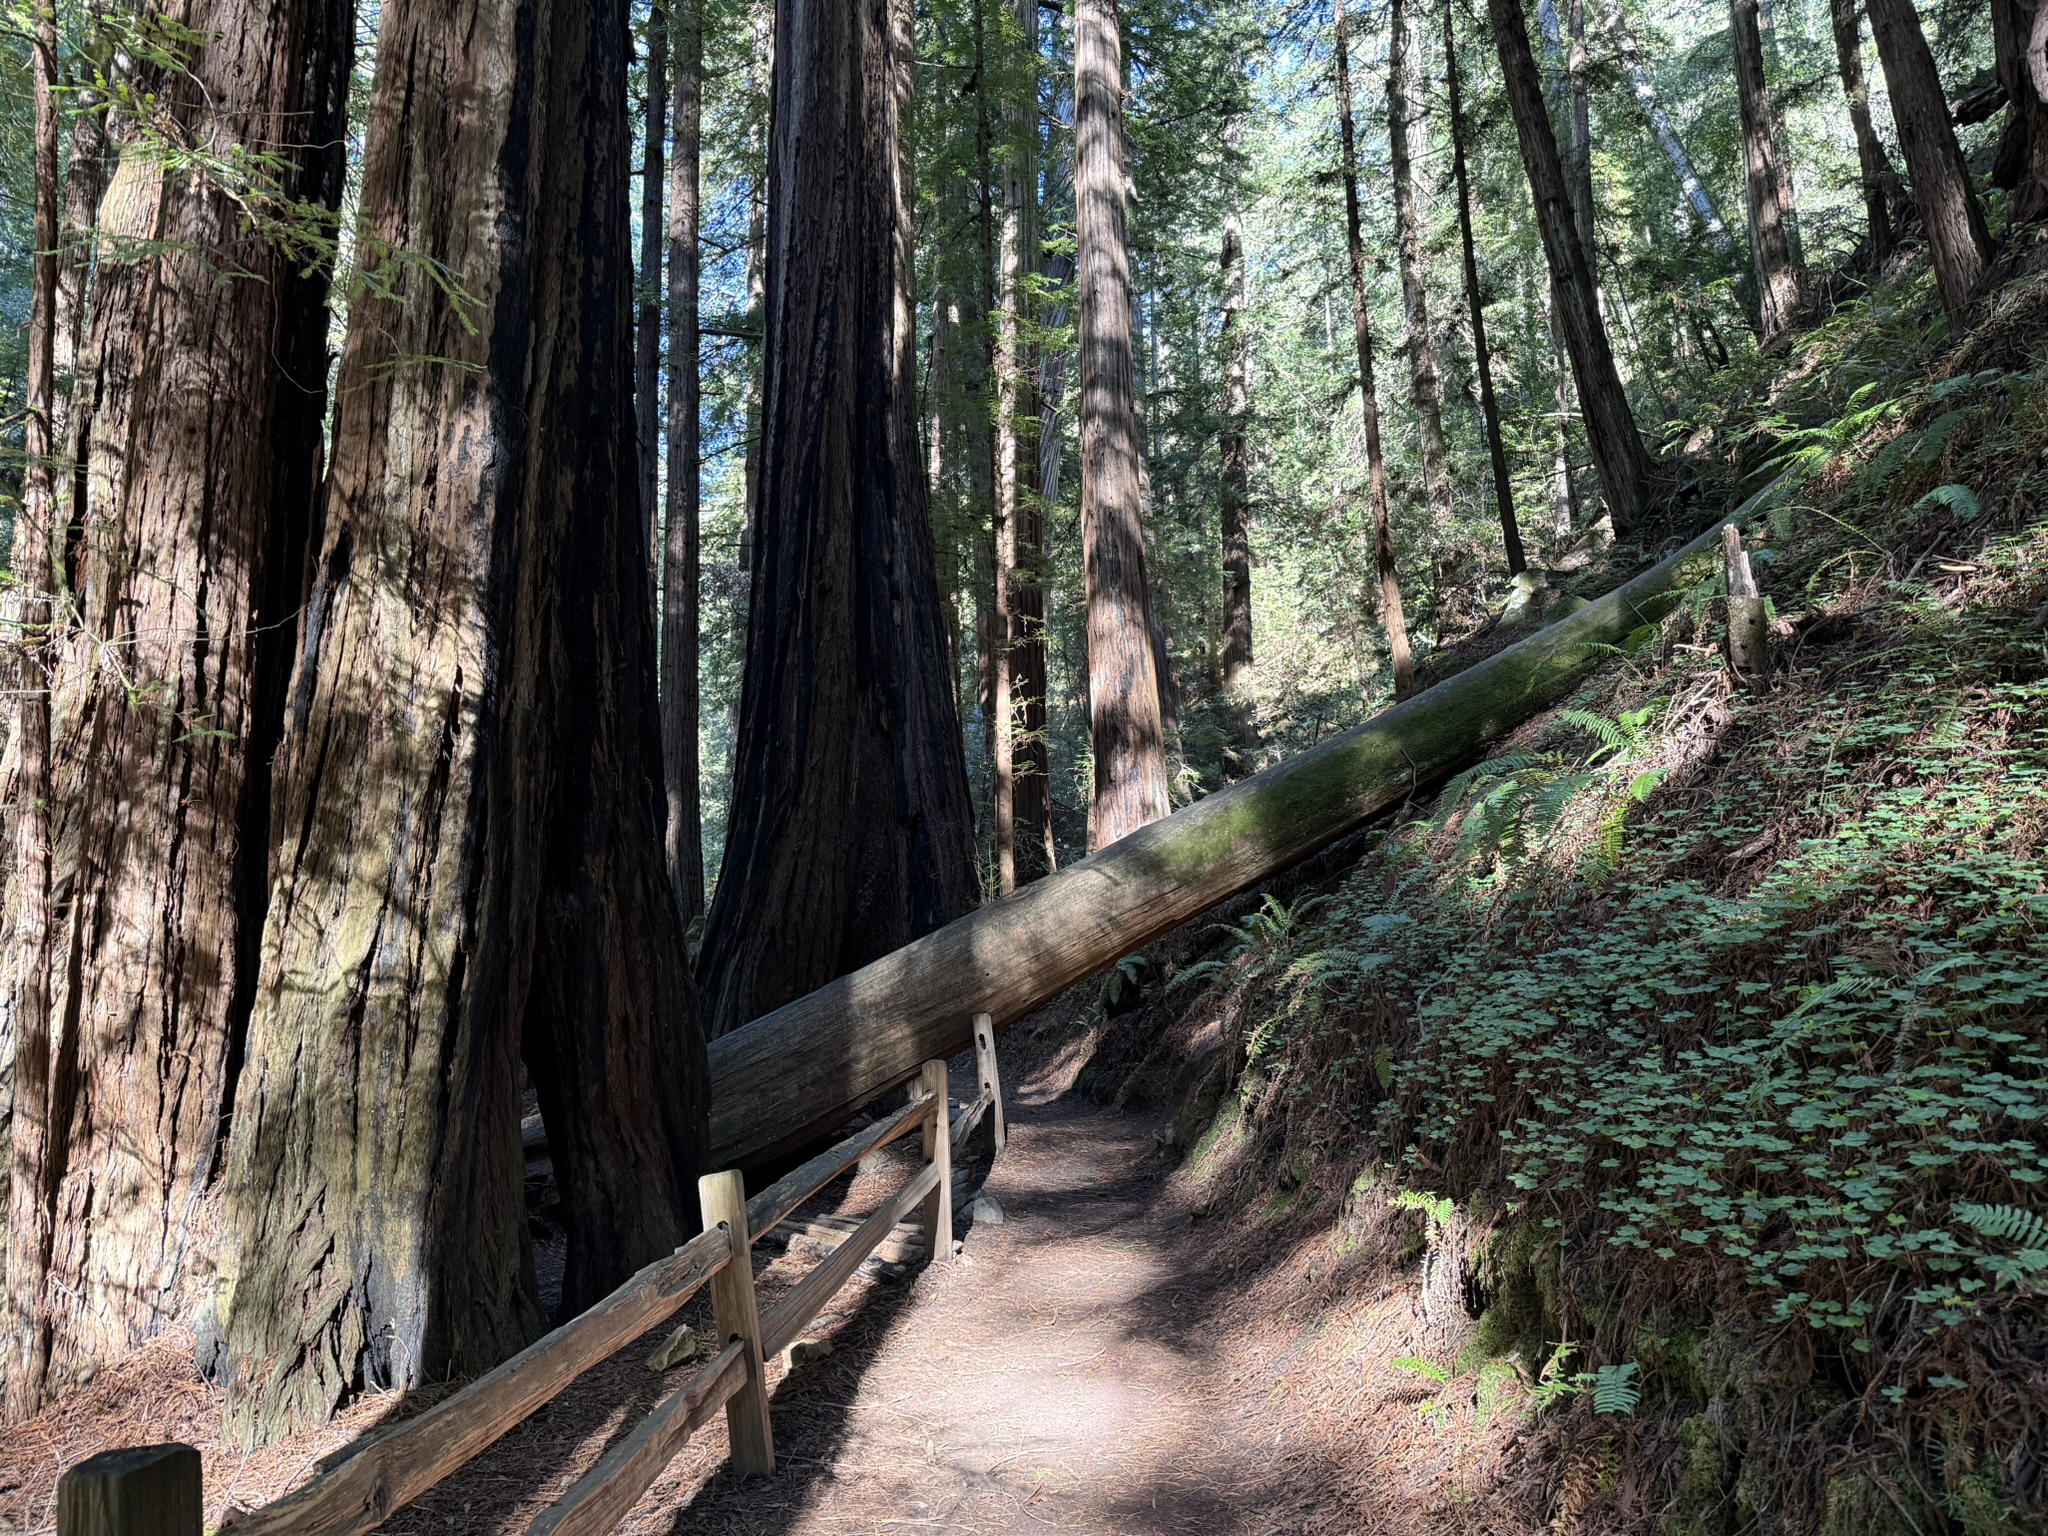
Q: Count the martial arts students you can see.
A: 0